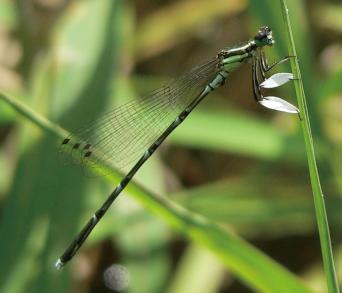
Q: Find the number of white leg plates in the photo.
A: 2